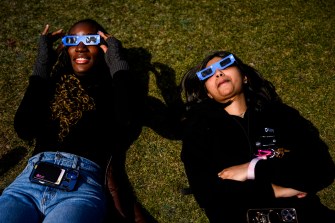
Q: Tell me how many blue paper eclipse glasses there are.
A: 2